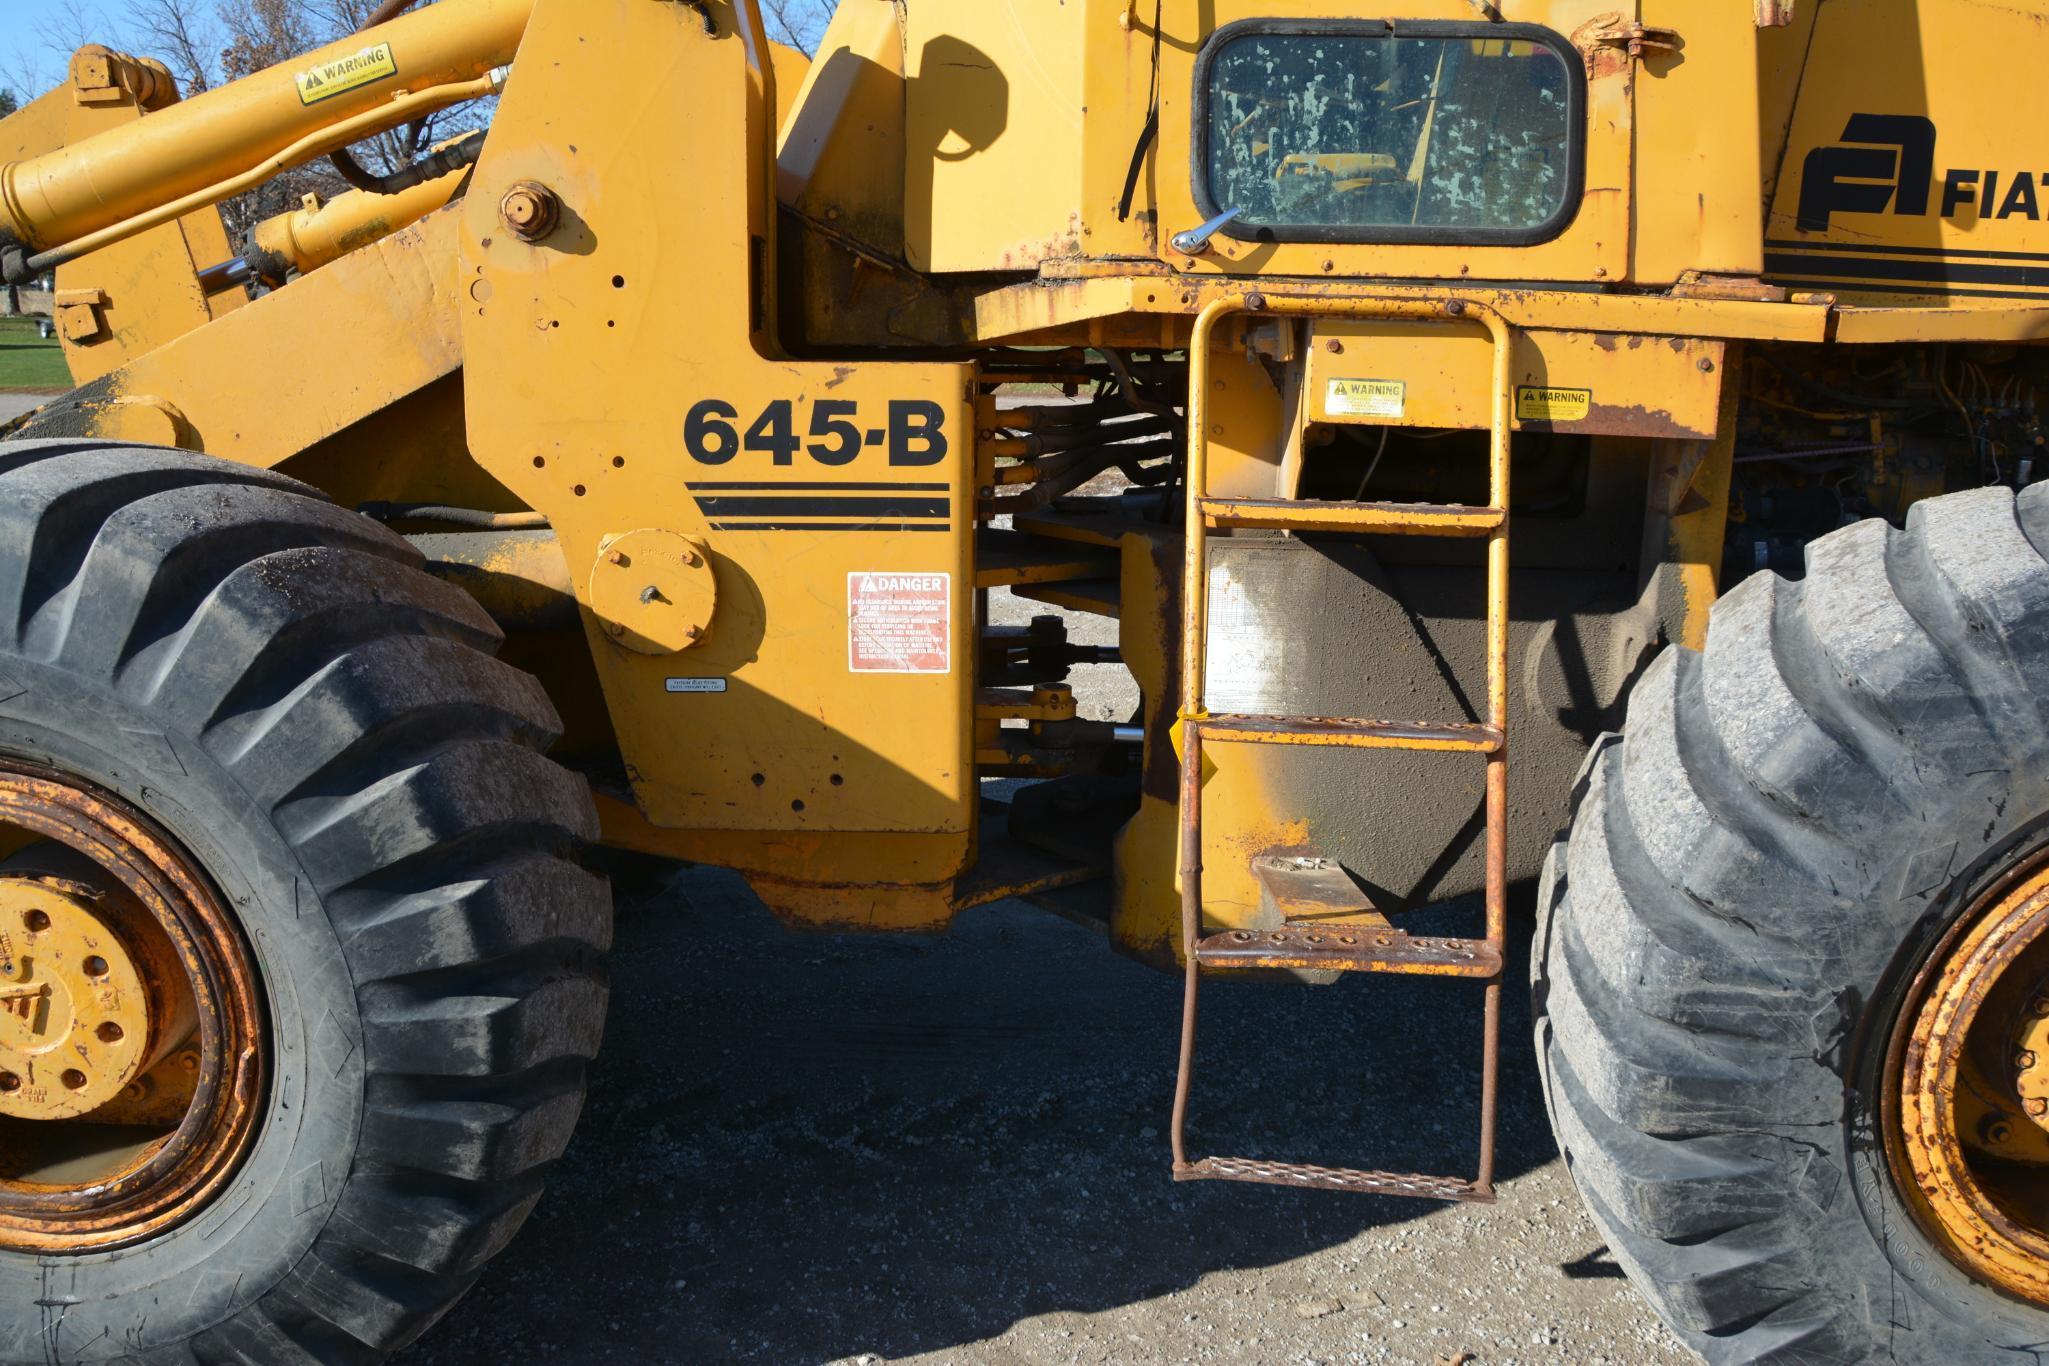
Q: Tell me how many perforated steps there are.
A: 4